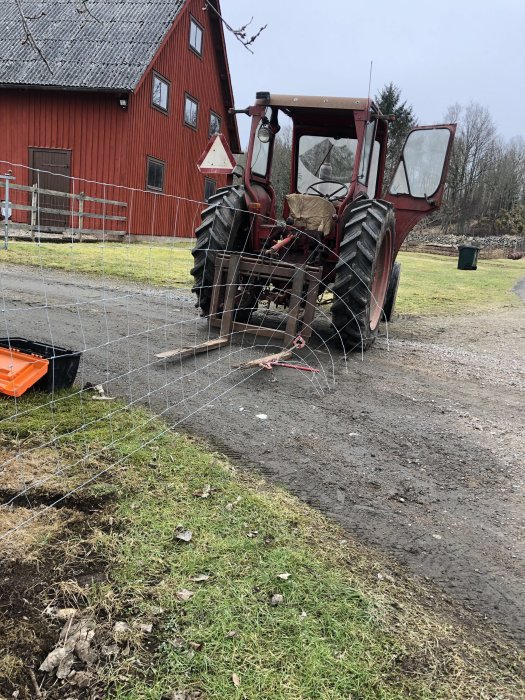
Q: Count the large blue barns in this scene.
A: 0